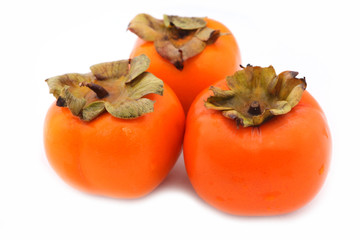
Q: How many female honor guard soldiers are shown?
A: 0